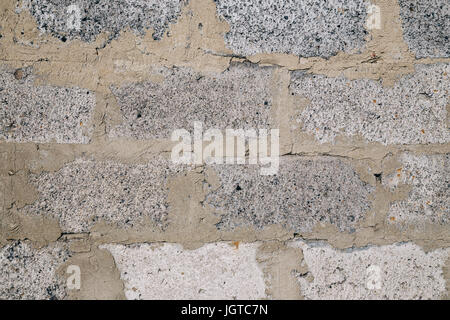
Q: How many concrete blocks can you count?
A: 12